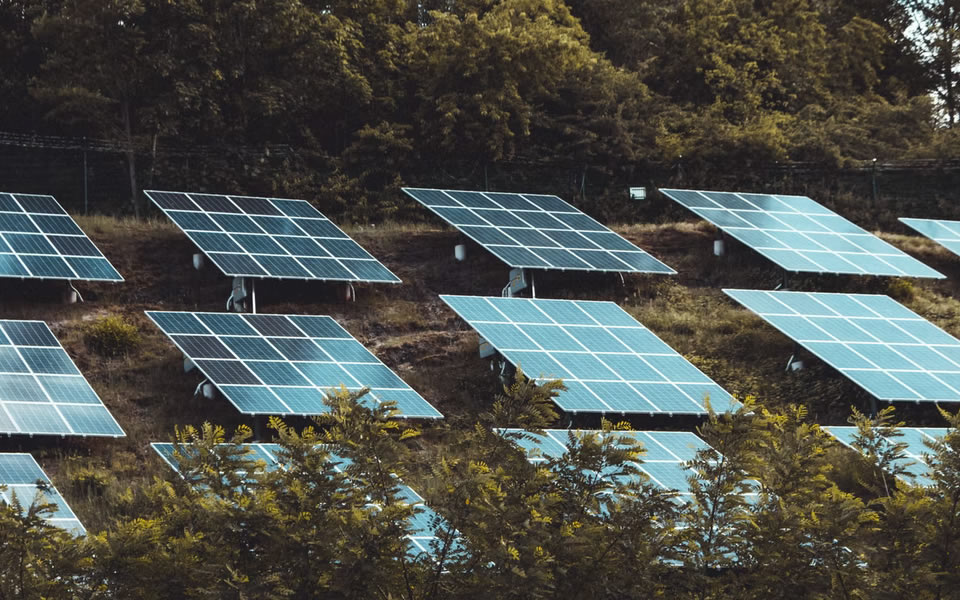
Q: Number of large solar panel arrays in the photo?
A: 13